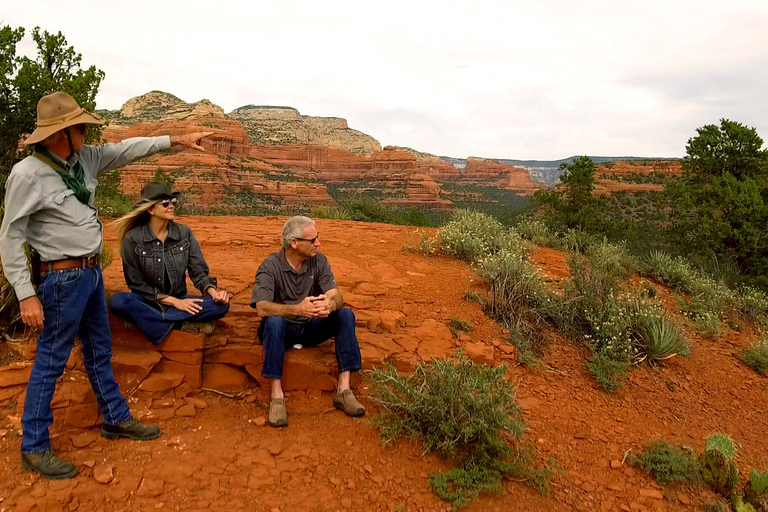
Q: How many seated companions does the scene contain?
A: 2